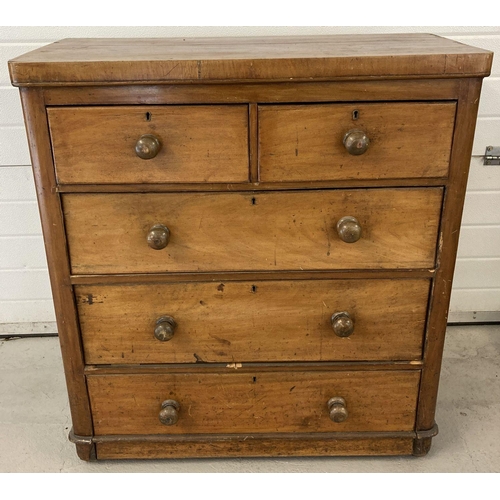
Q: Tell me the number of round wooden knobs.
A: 8